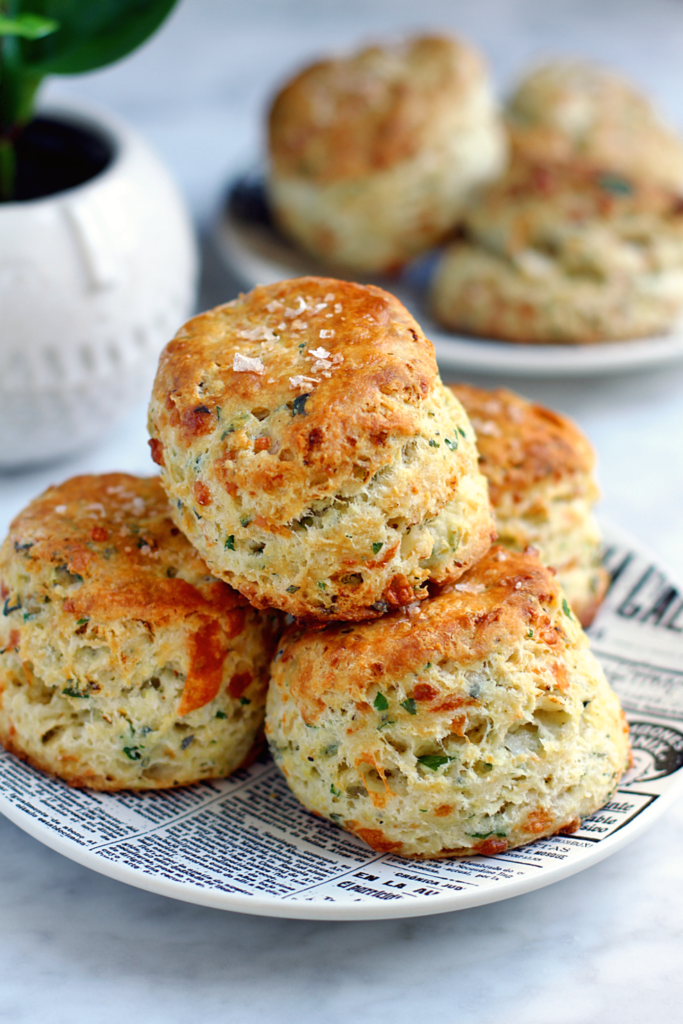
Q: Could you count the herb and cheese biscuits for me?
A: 7